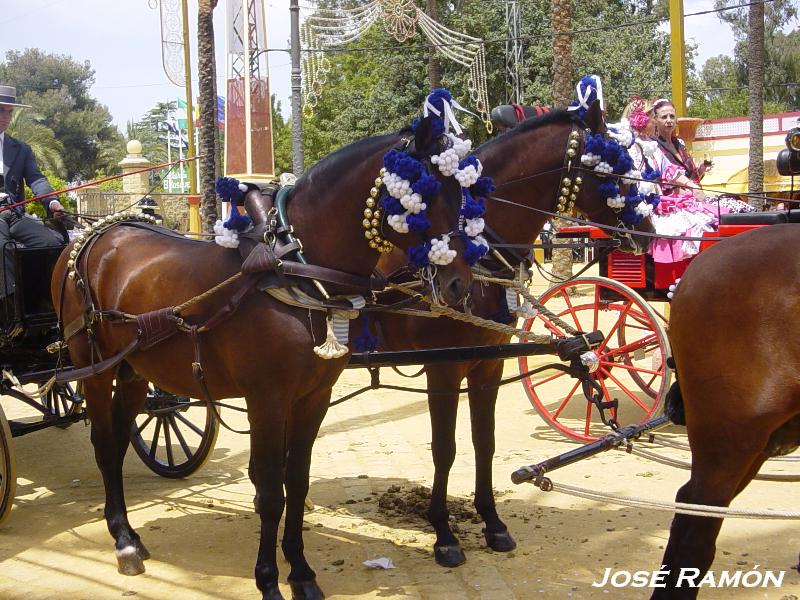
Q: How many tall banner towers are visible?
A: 1